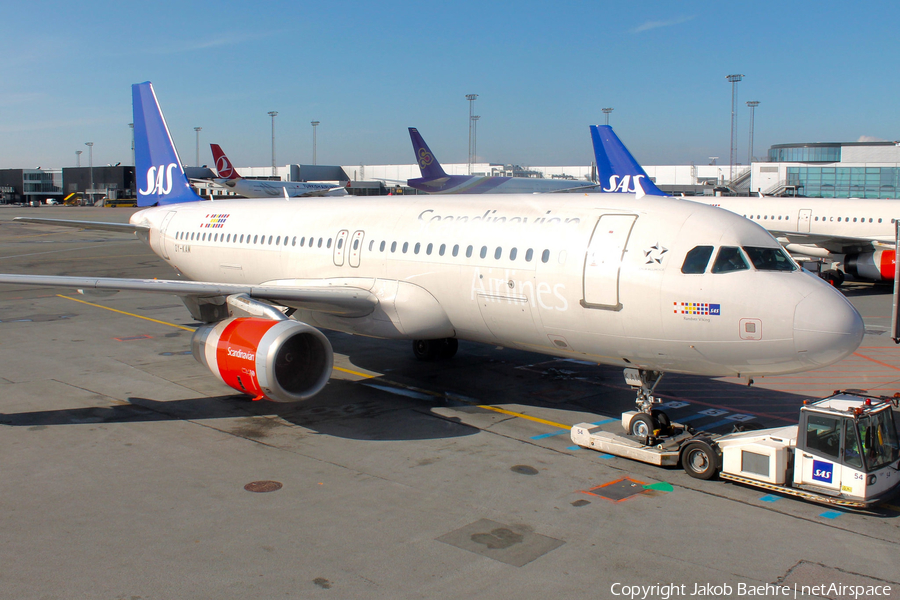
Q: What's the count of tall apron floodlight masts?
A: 11